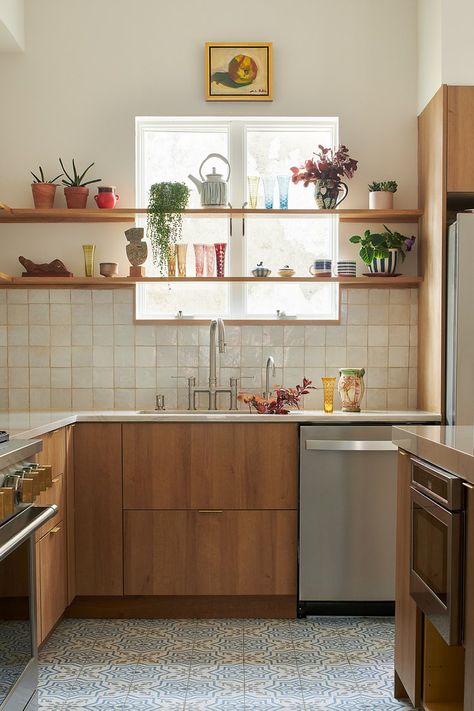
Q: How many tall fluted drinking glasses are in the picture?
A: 10